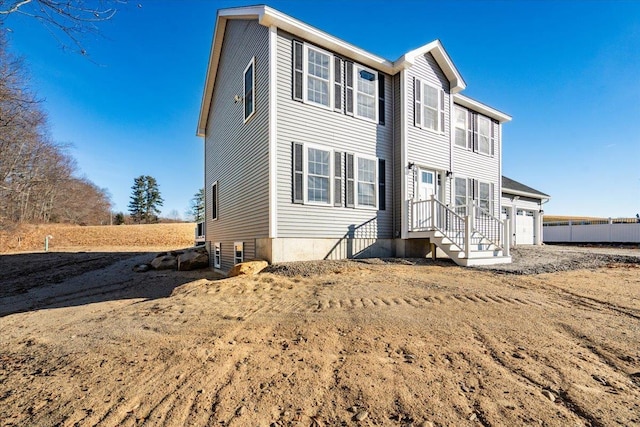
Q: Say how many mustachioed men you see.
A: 0